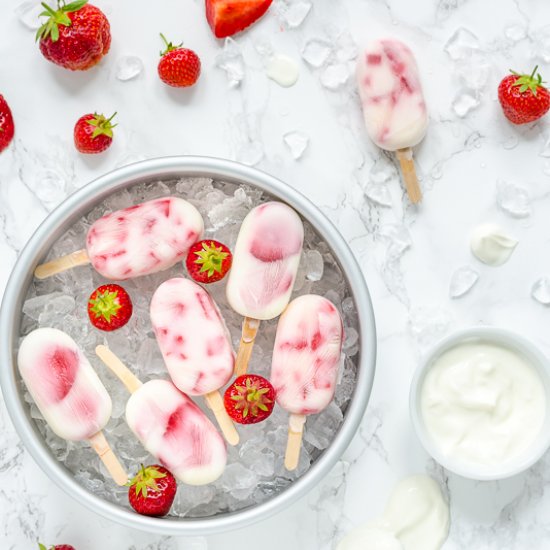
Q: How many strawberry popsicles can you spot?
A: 7